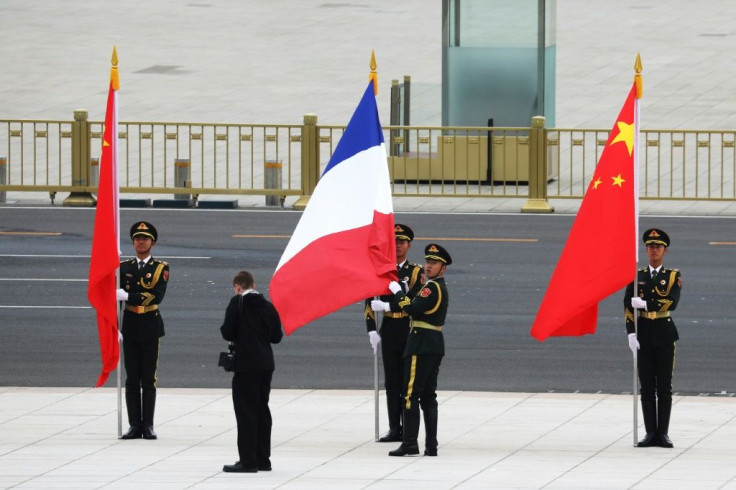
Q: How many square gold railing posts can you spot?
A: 3